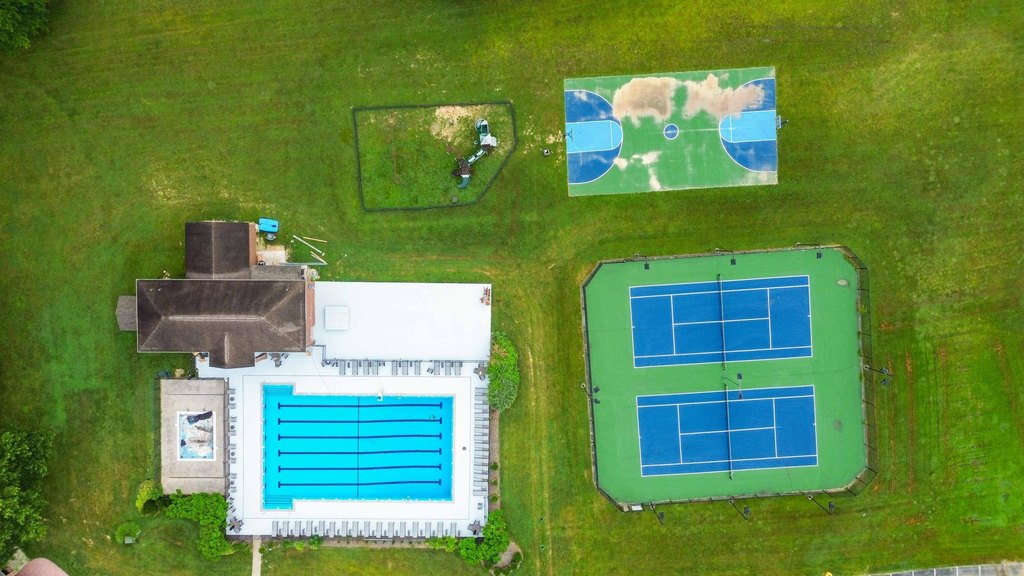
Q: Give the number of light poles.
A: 9